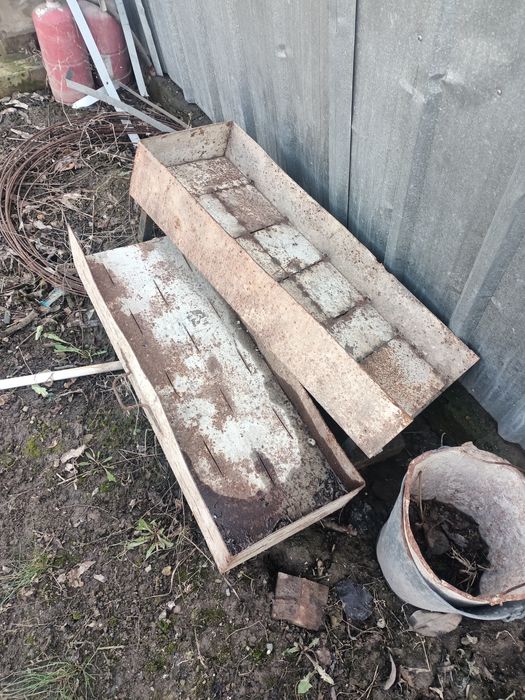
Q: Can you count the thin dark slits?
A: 12